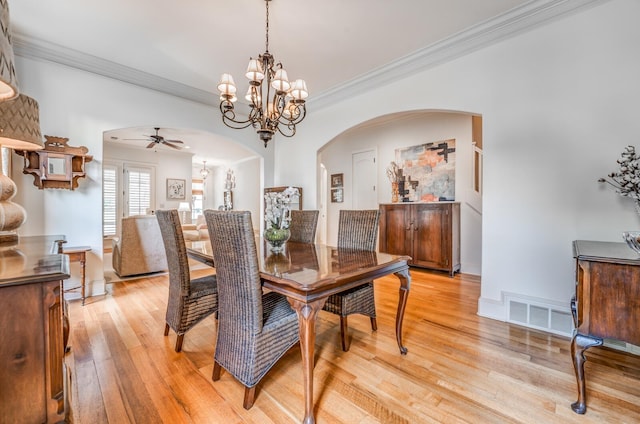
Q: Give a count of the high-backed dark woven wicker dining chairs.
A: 4